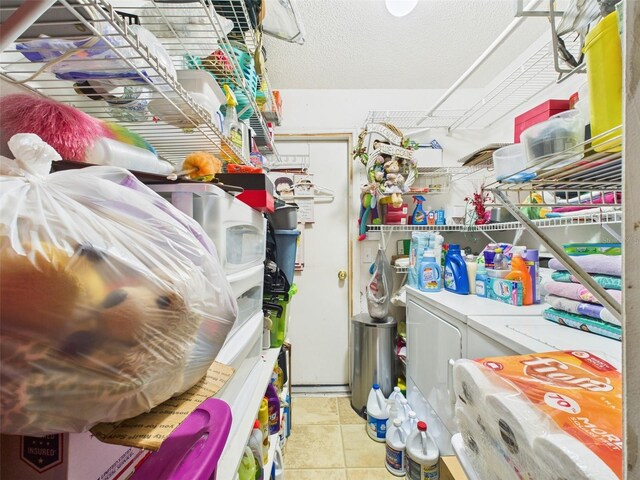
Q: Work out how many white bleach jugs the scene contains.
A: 6